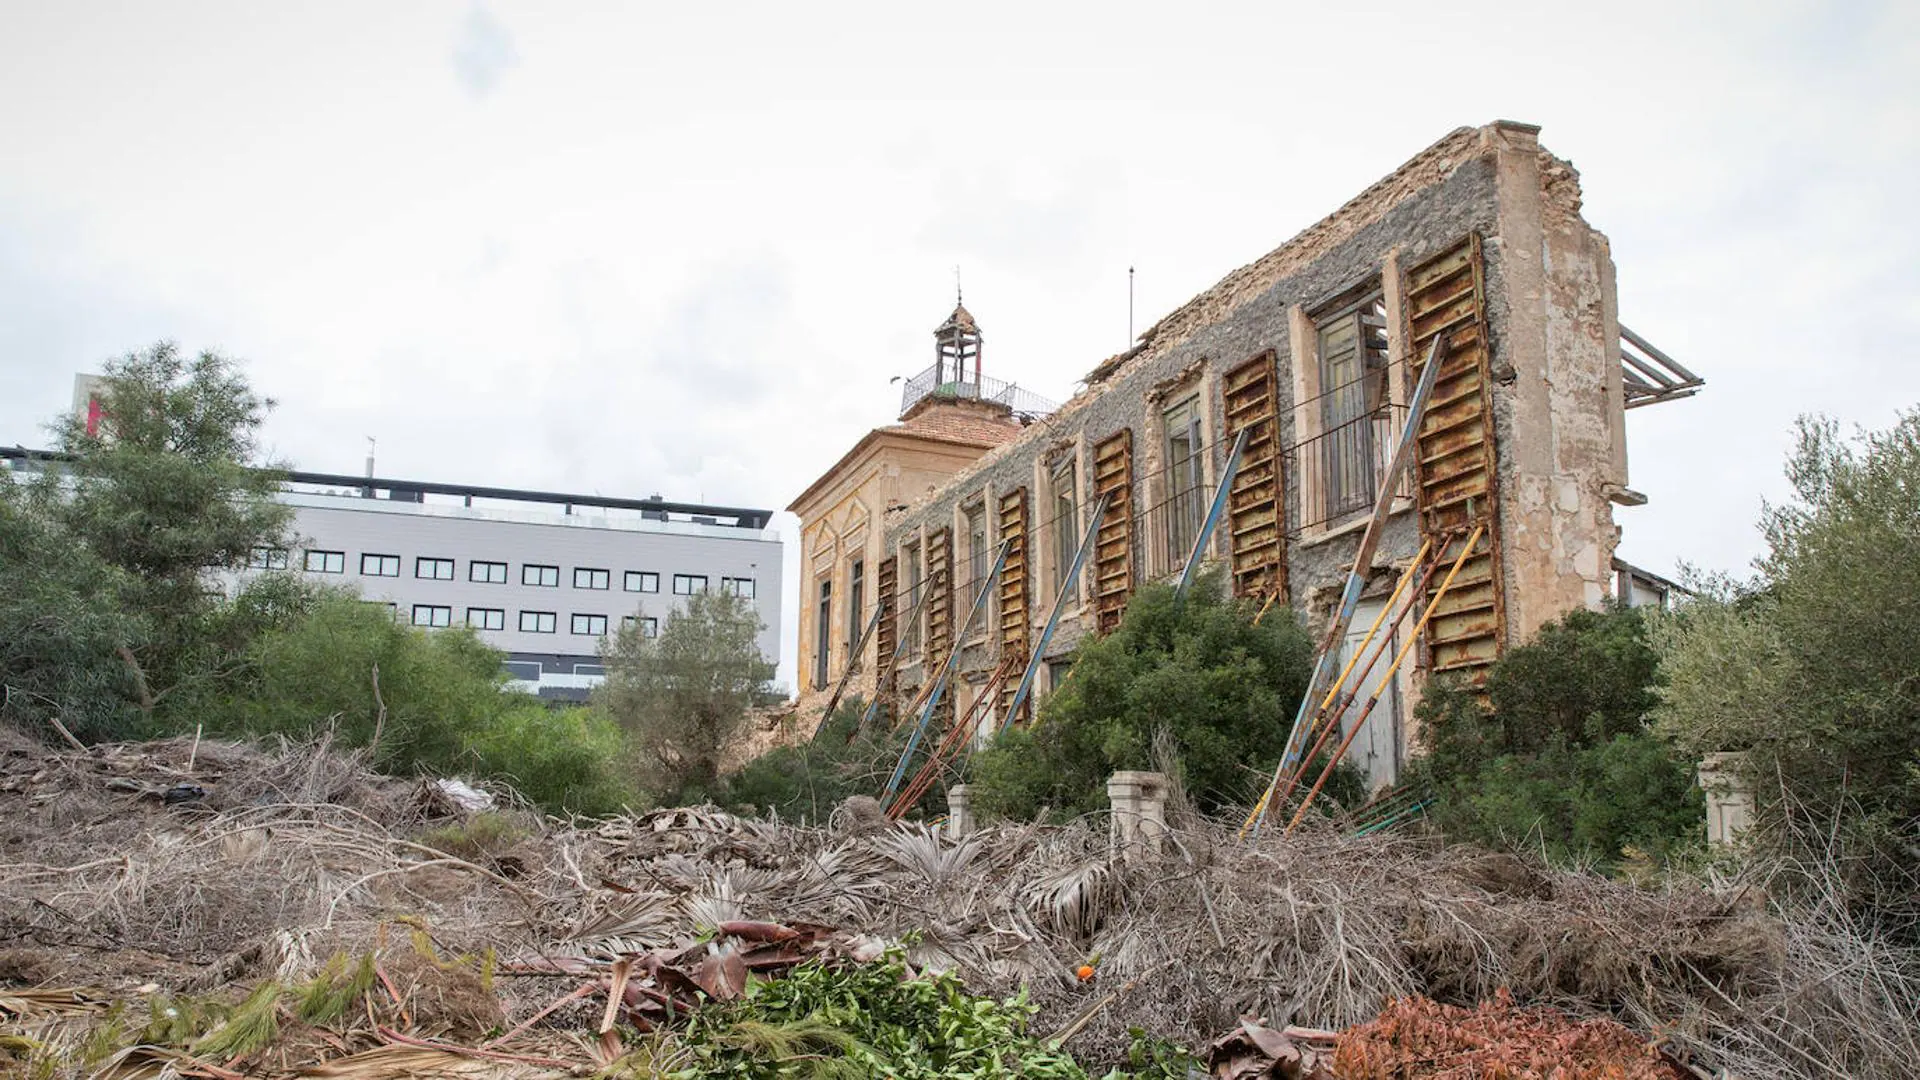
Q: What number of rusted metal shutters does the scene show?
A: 6